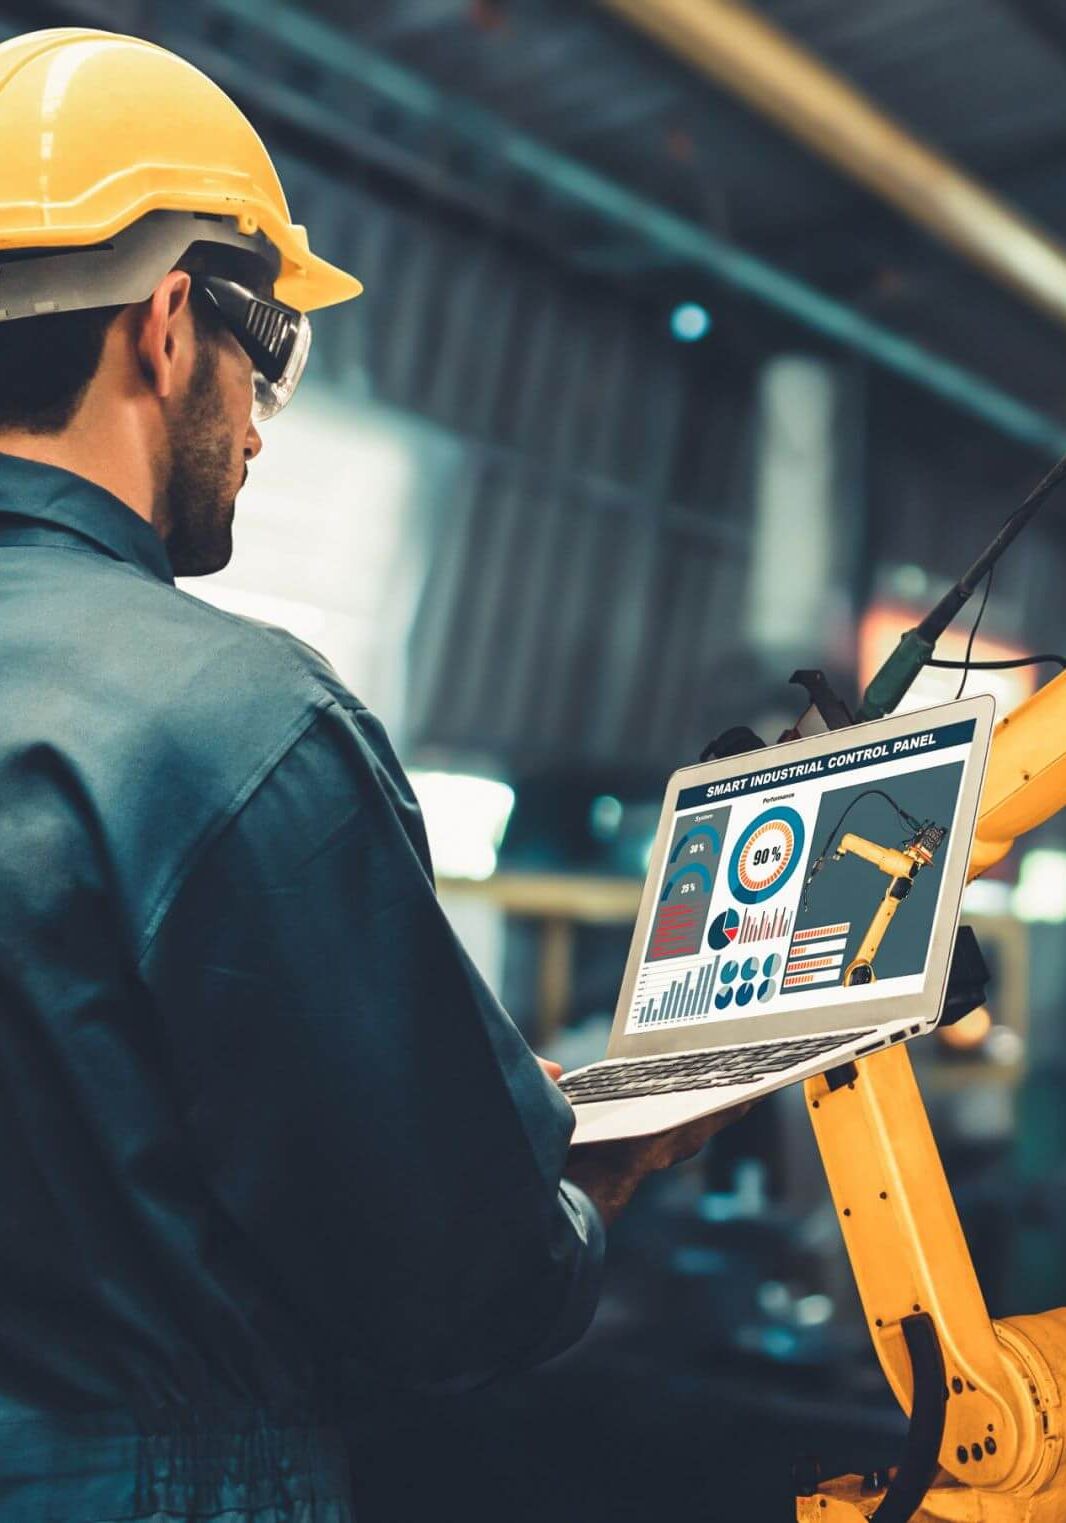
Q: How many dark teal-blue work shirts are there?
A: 1